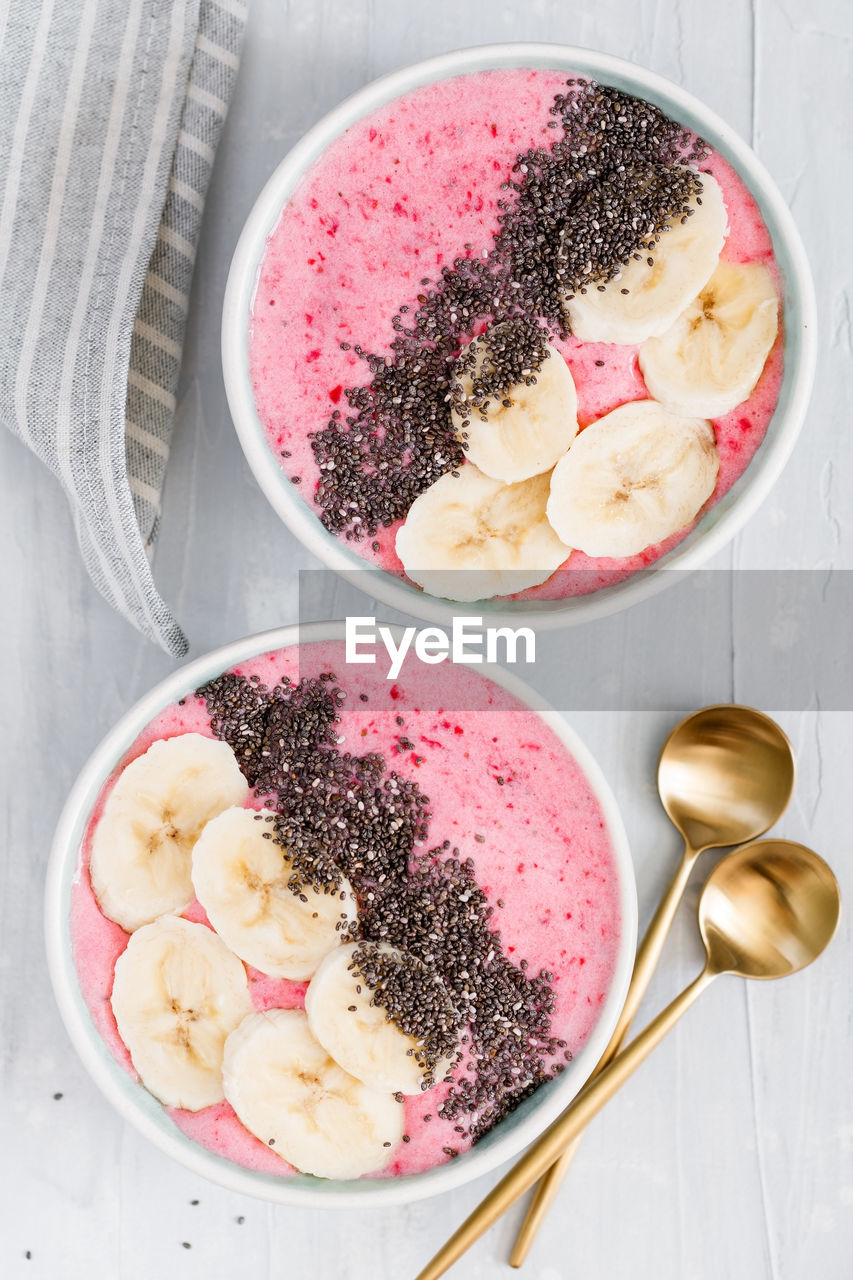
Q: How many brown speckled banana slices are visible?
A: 10